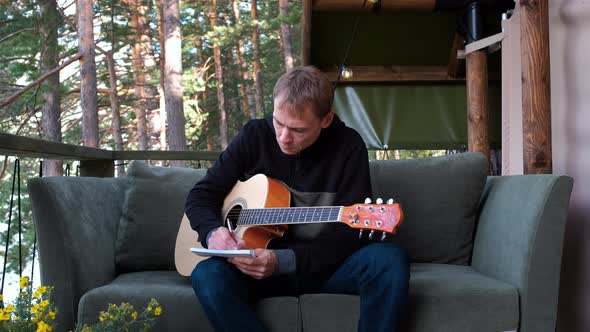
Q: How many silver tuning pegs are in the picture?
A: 6